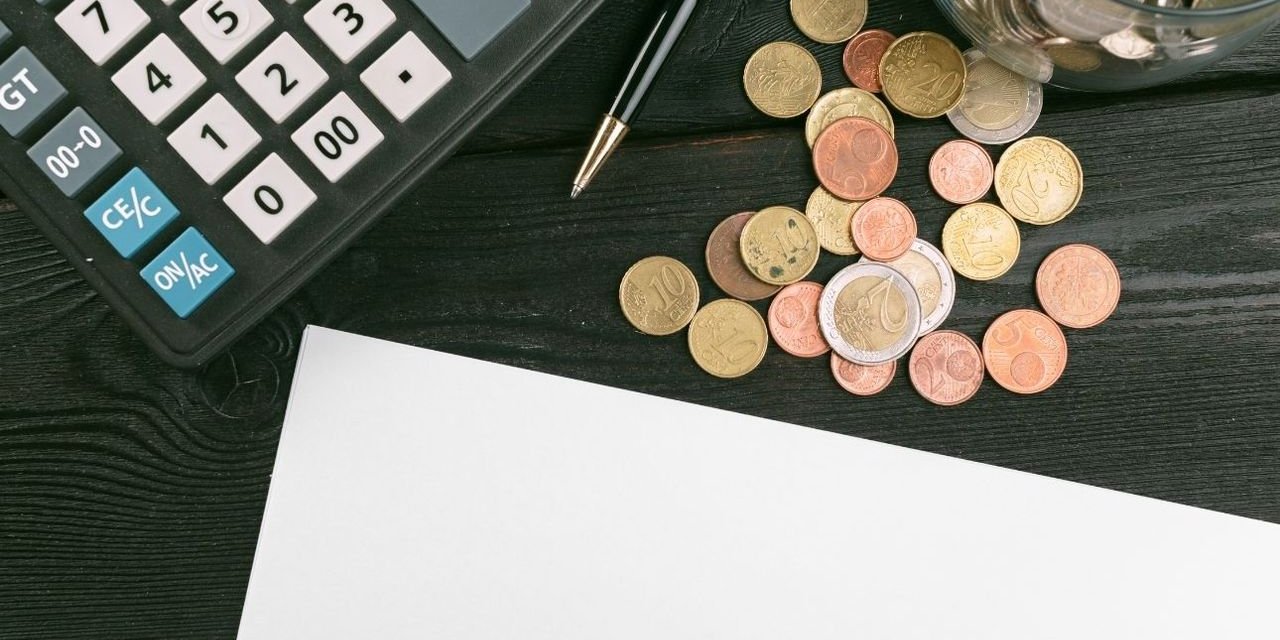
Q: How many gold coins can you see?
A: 10